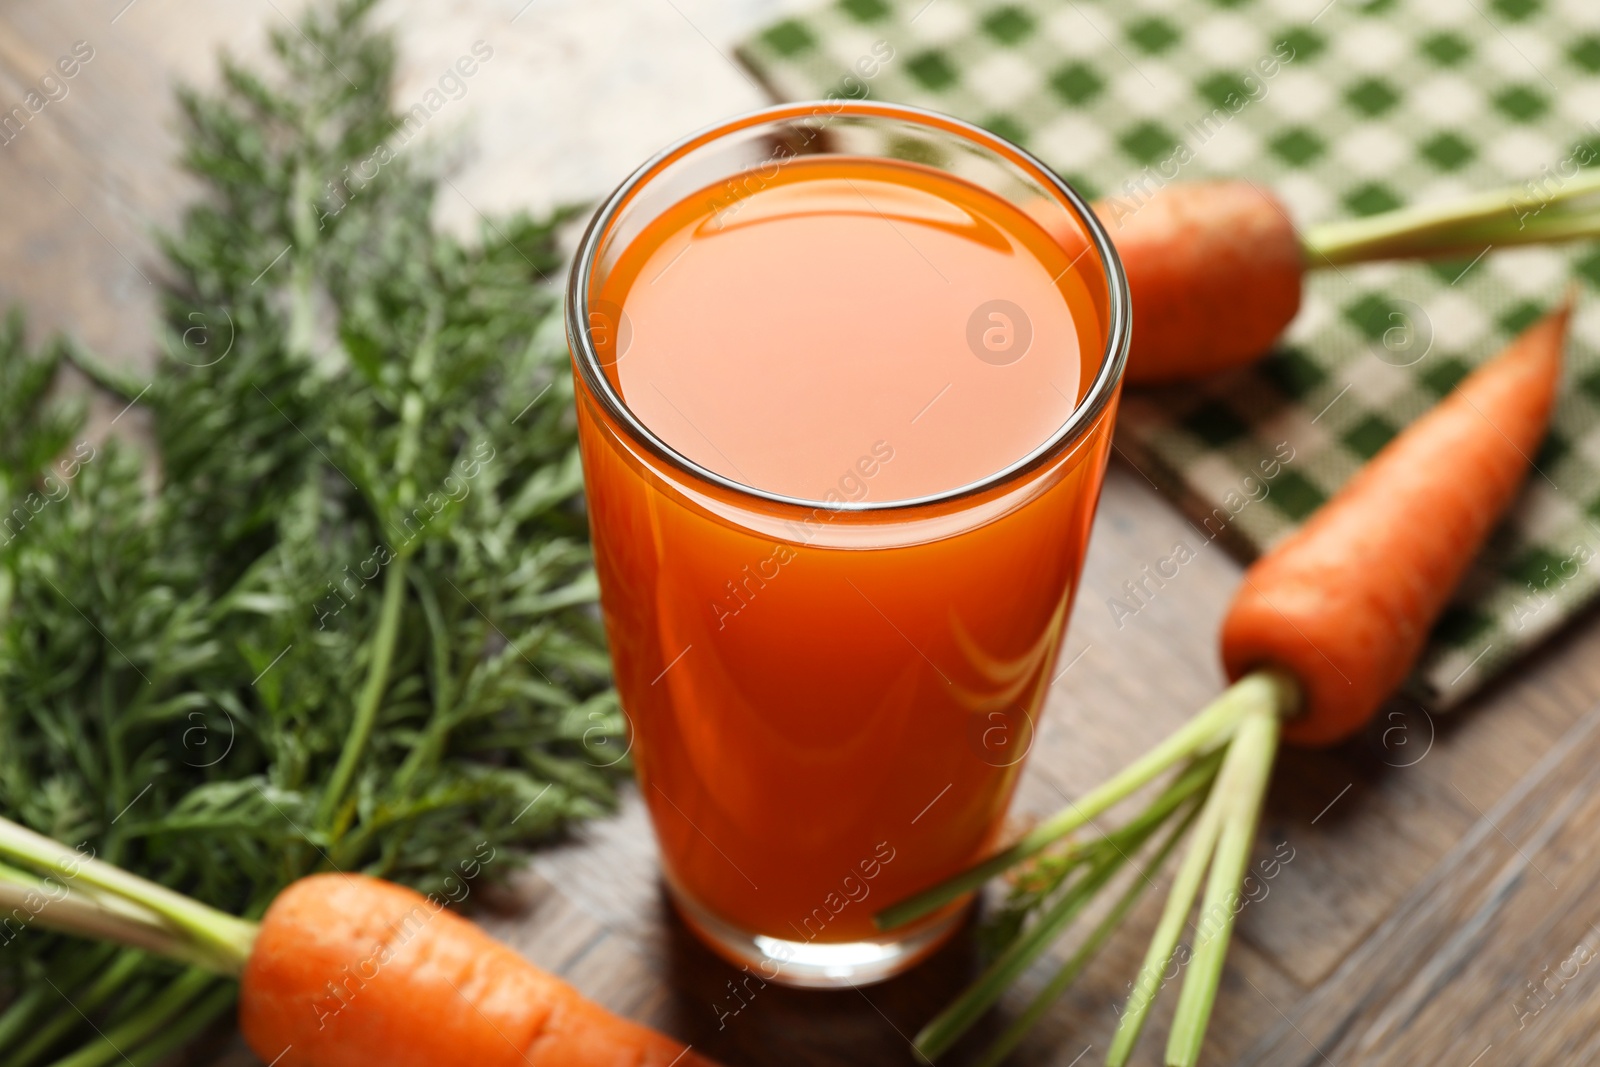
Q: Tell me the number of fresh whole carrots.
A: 3